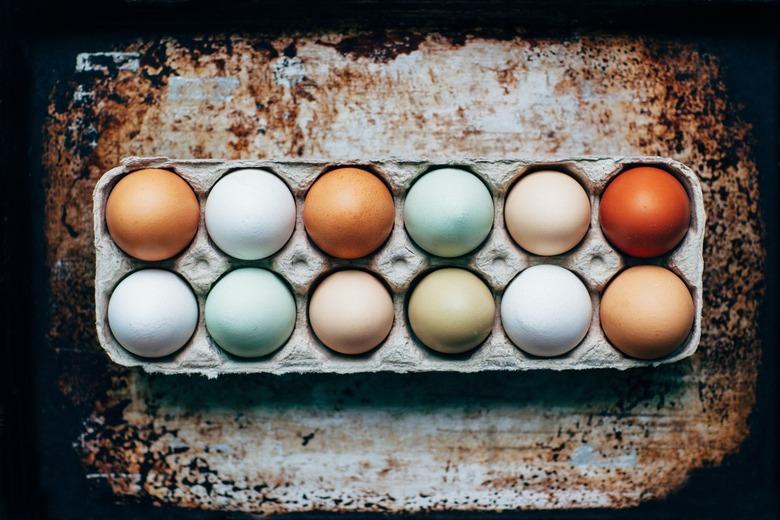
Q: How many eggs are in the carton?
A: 12